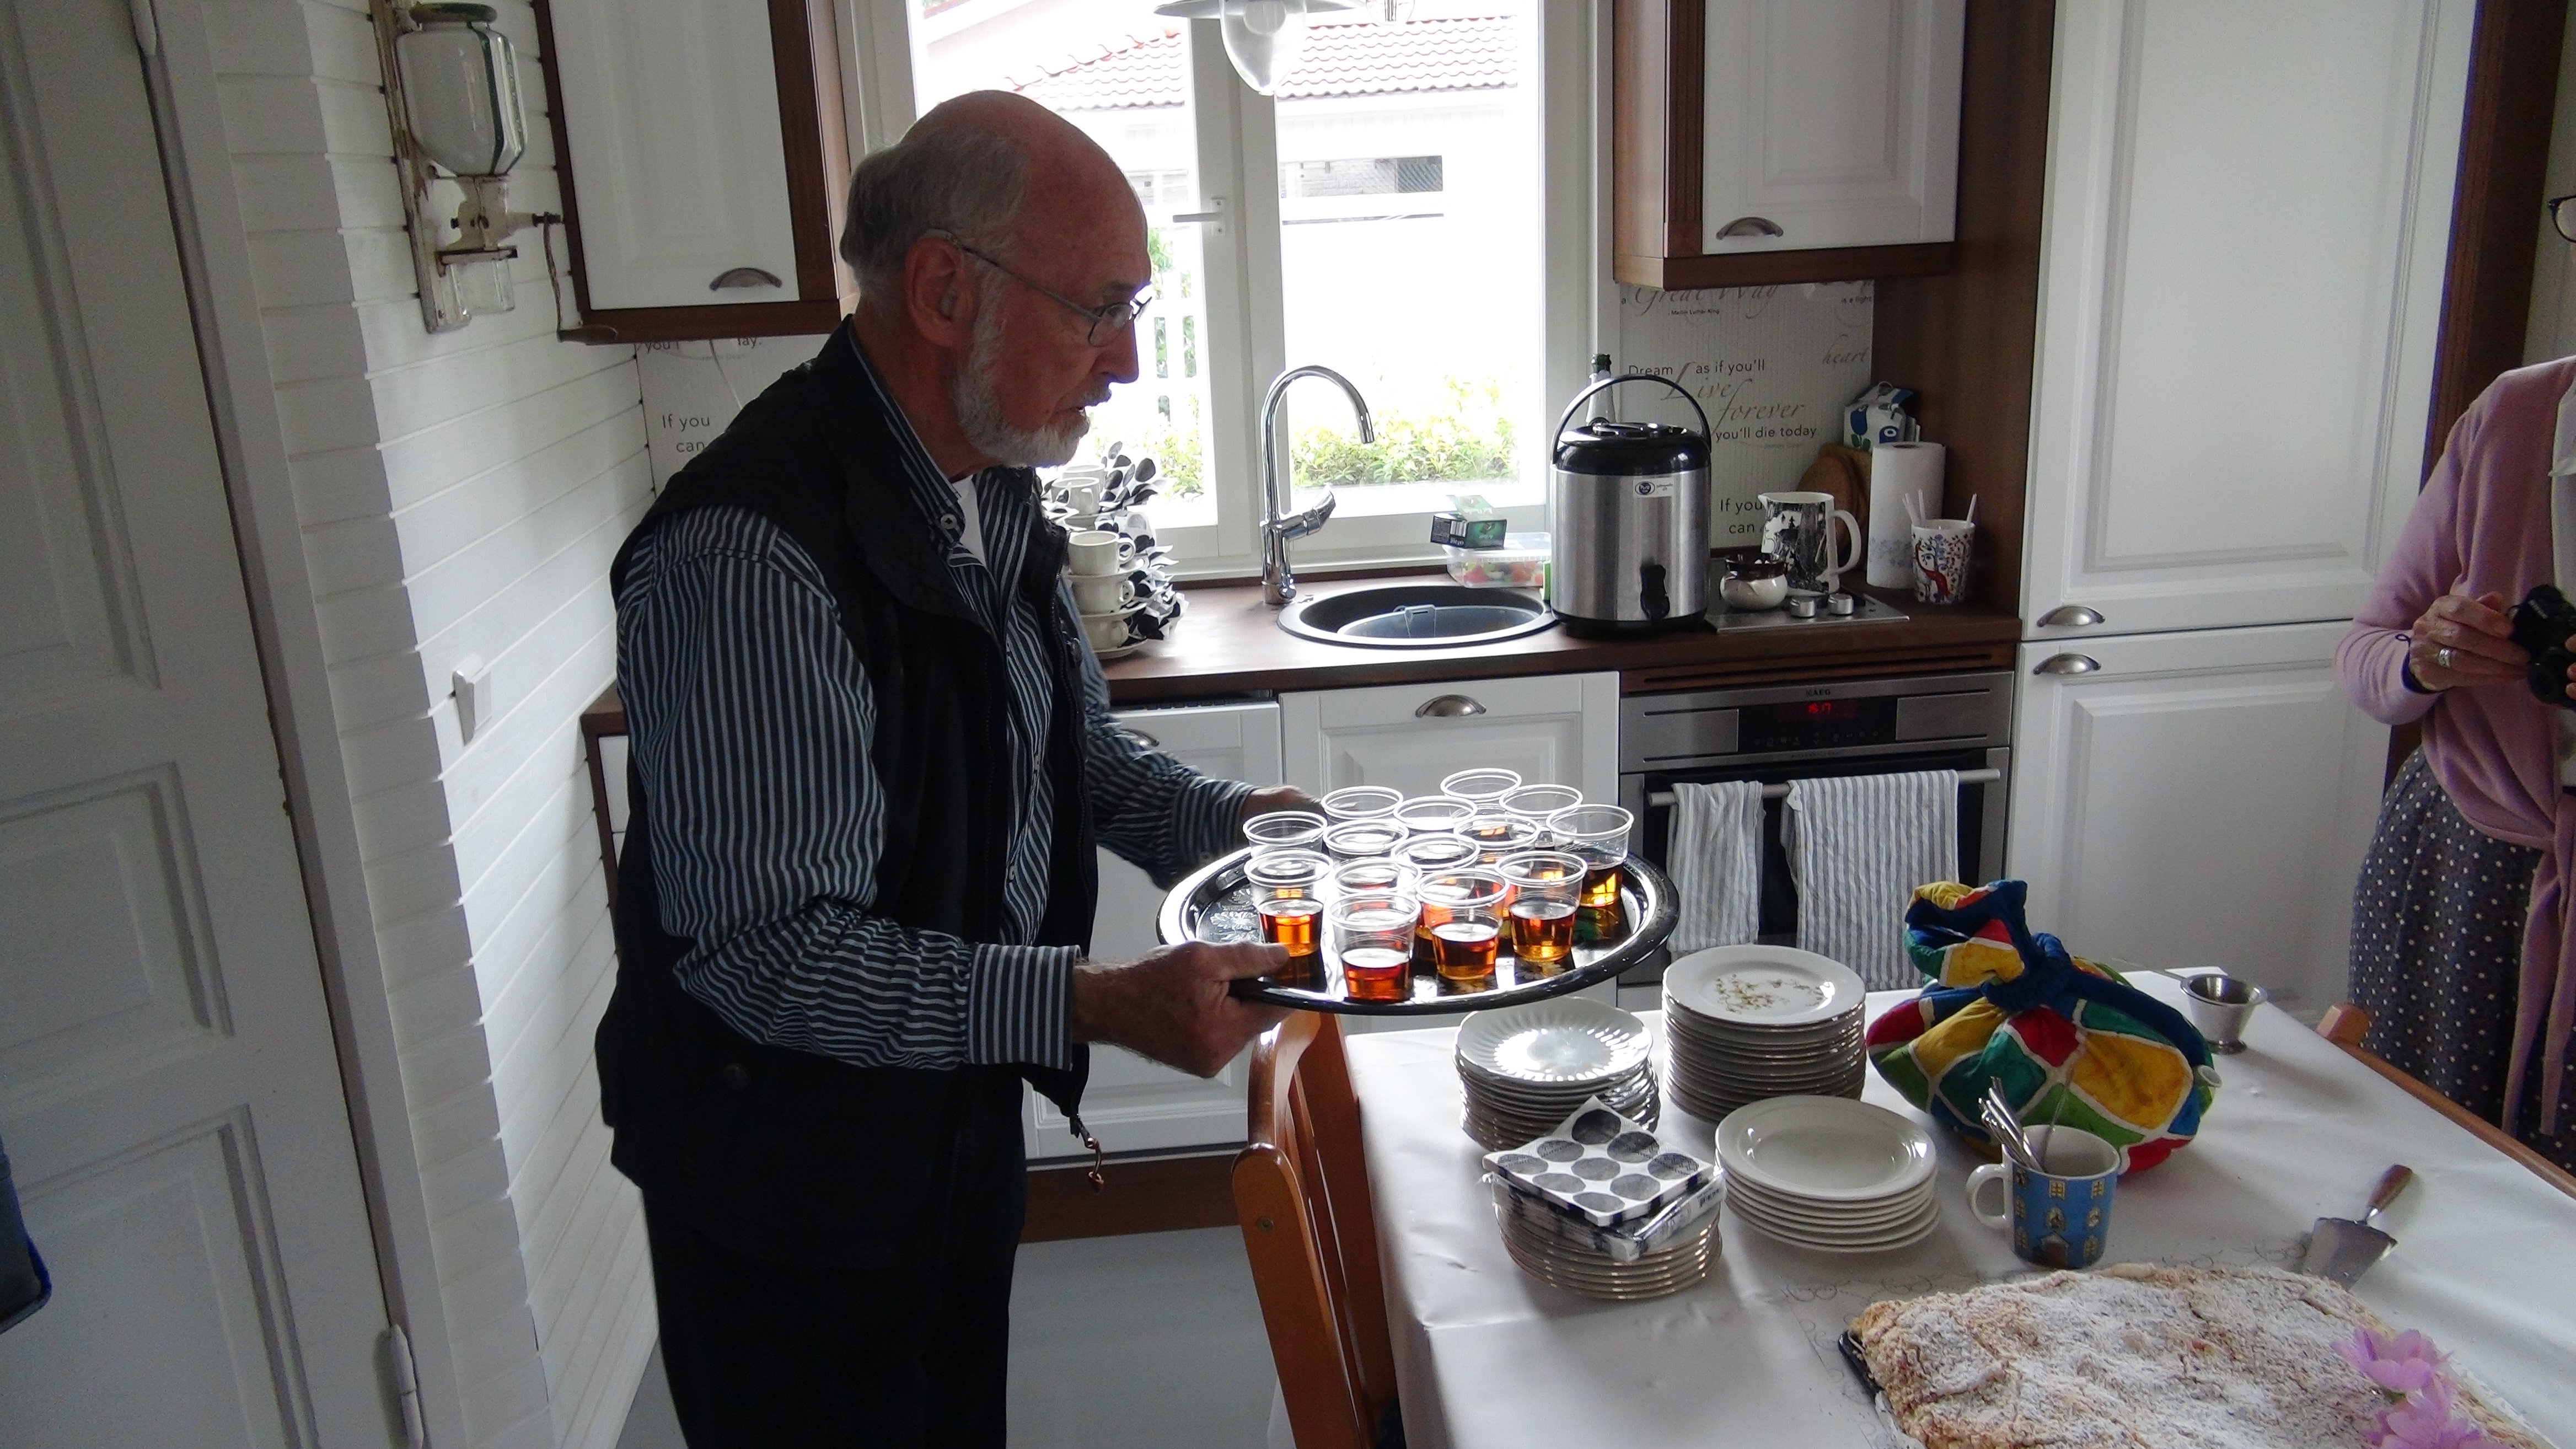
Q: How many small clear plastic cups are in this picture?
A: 14